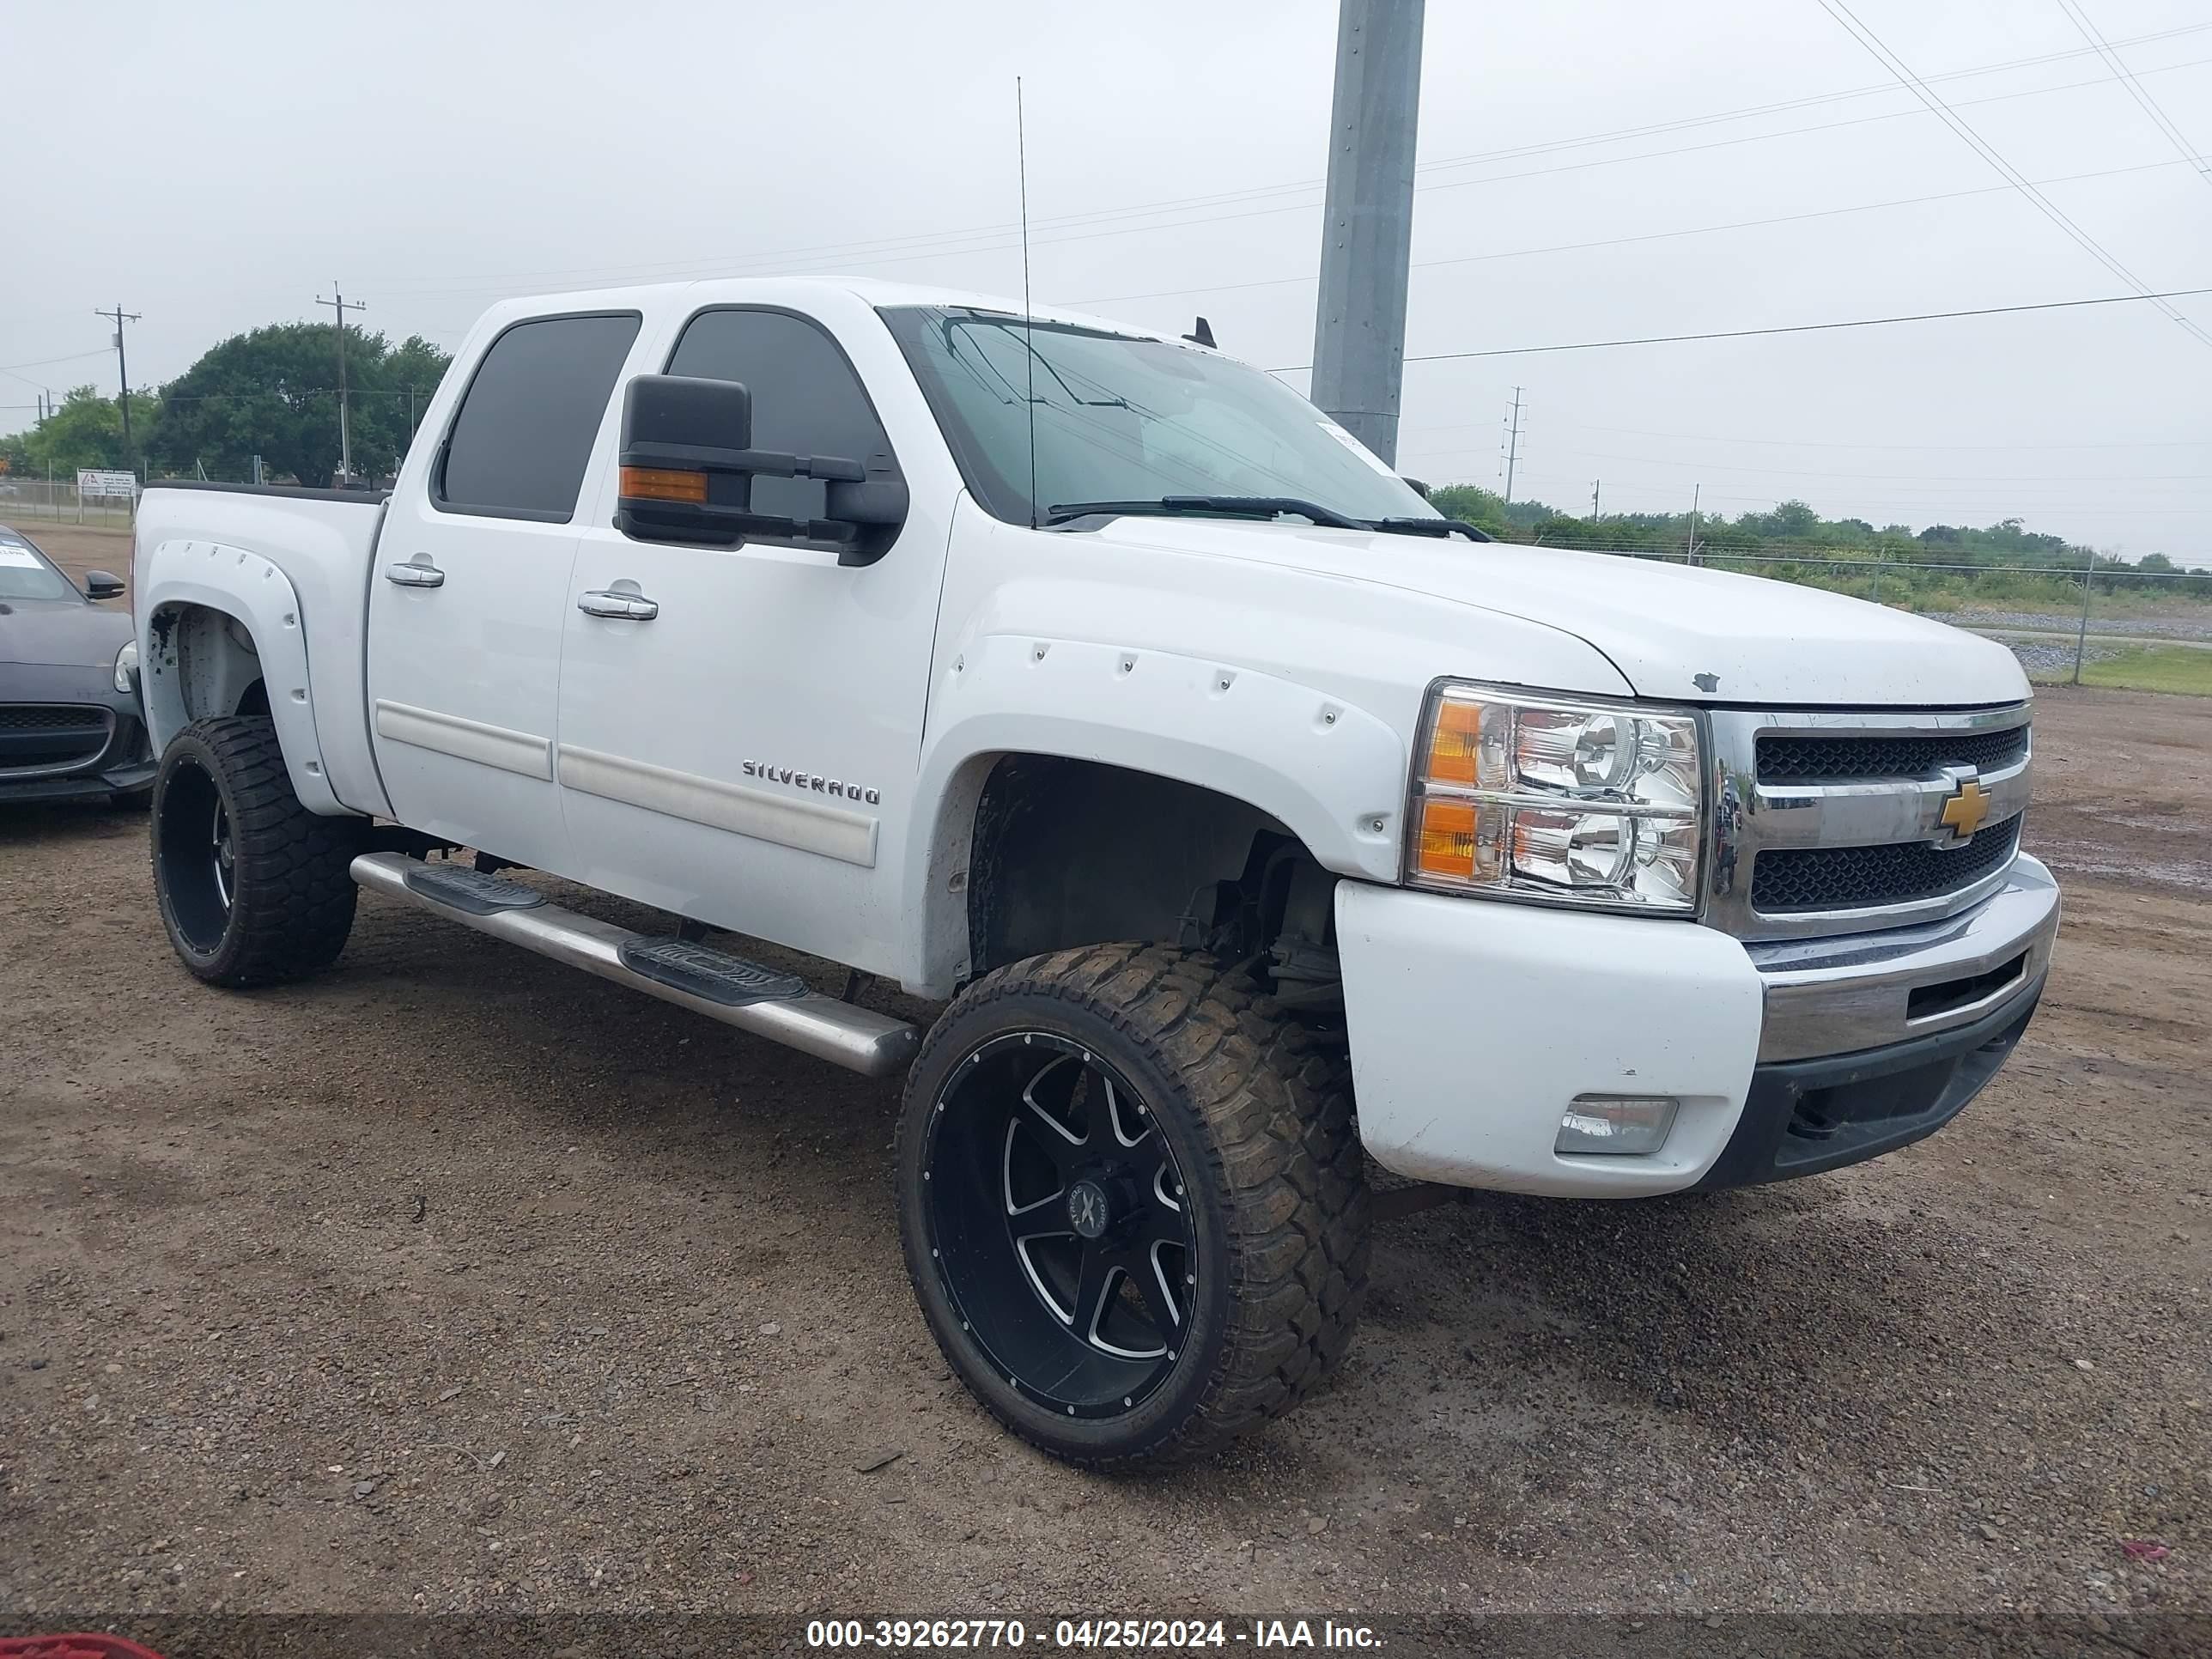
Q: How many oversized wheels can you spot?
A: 2